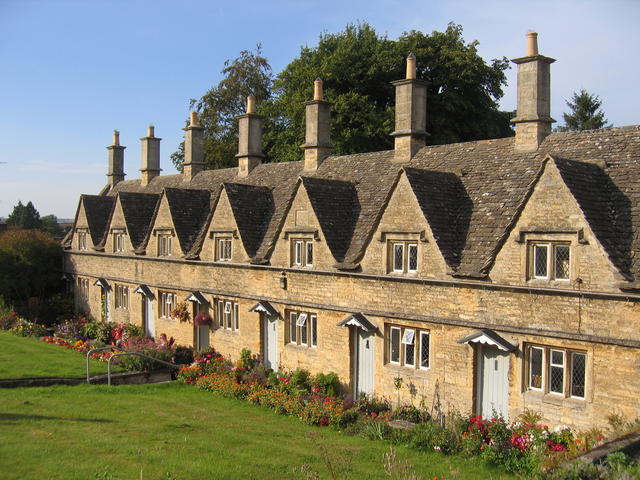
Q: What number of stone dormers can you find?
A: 7